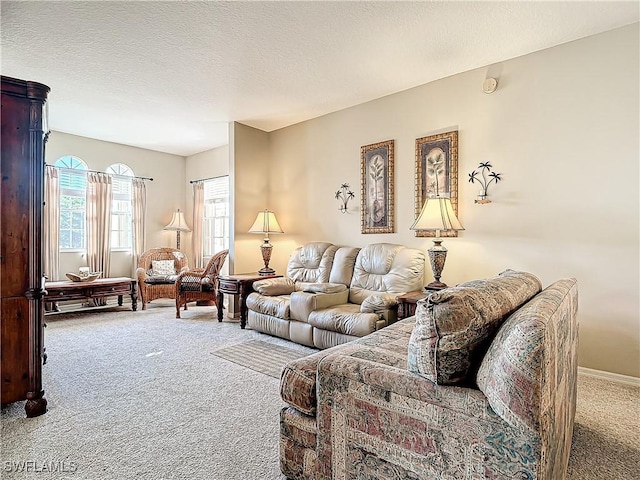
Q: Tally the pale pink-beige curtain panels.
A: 4